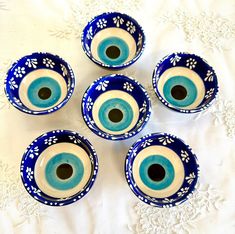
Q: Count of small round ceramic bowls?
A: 6